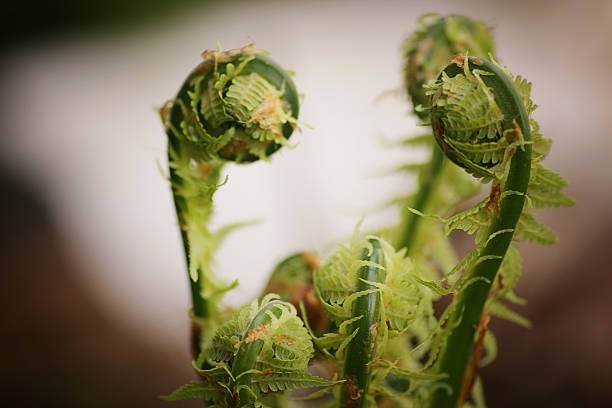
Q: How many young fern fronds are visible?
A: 6